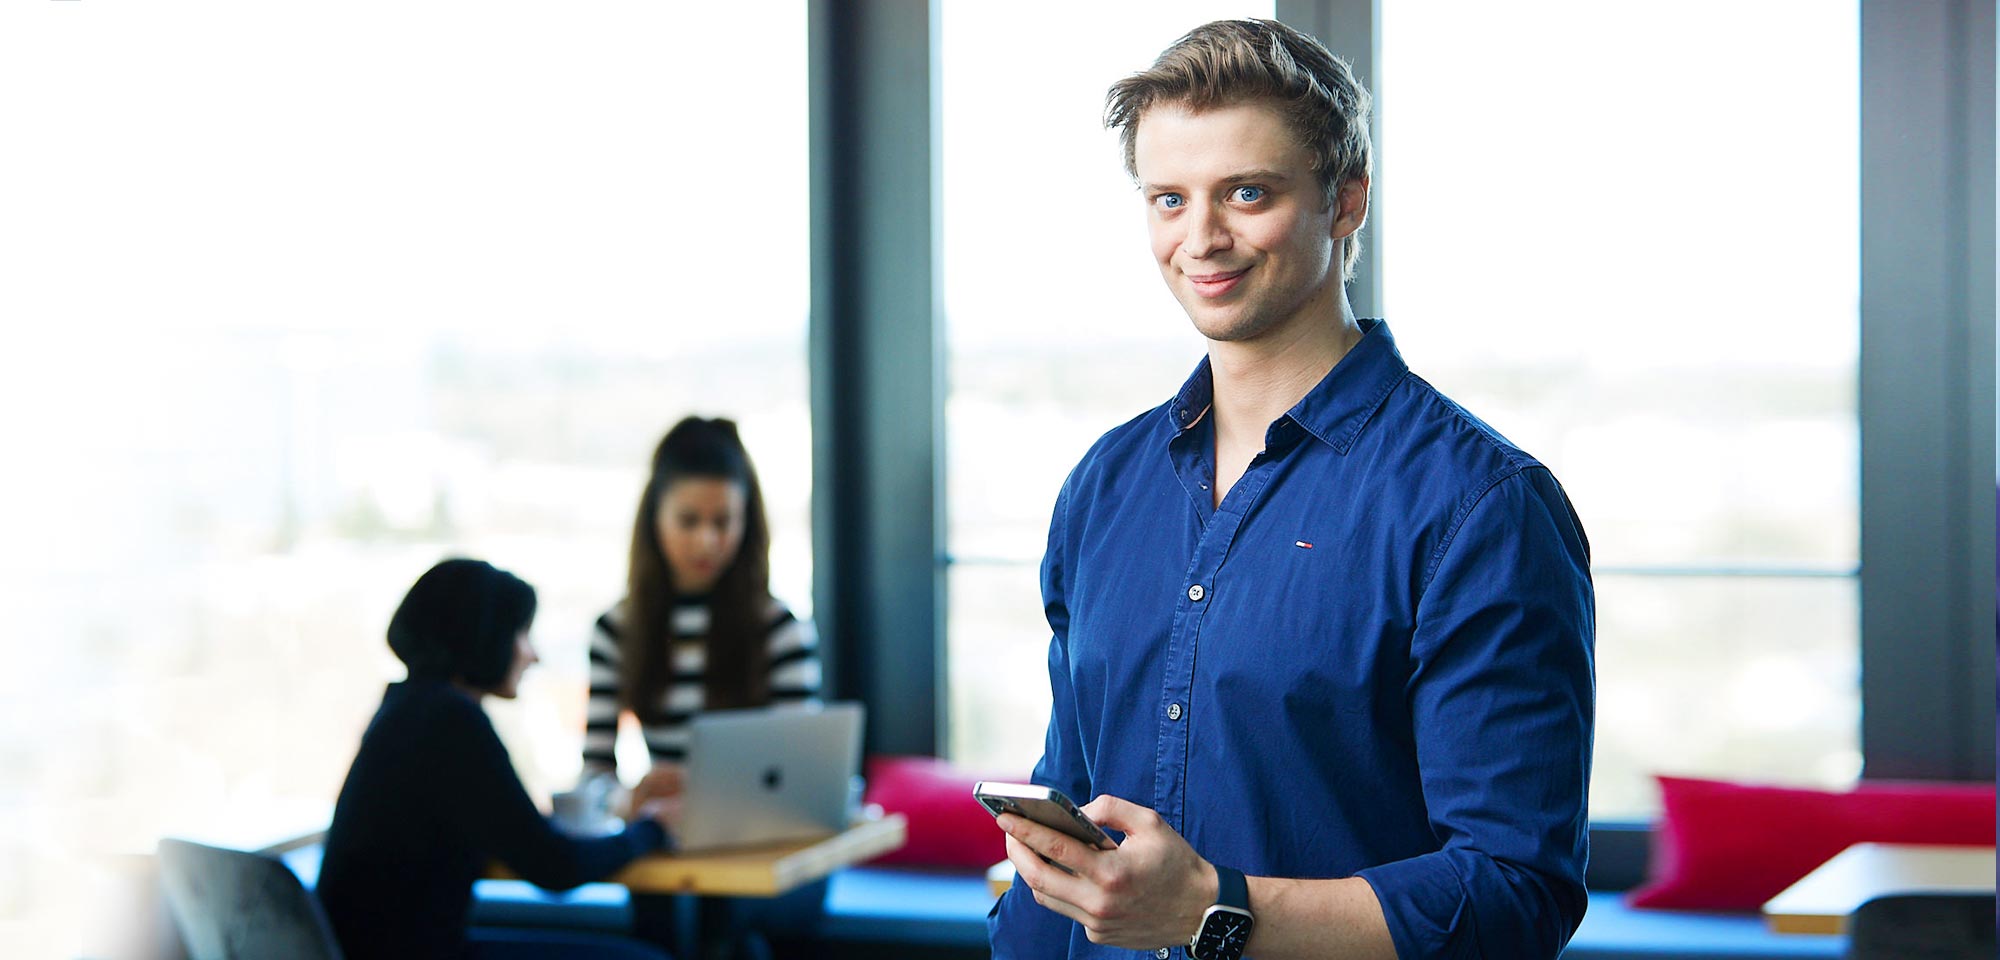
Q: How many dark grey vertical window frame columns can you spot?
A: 3